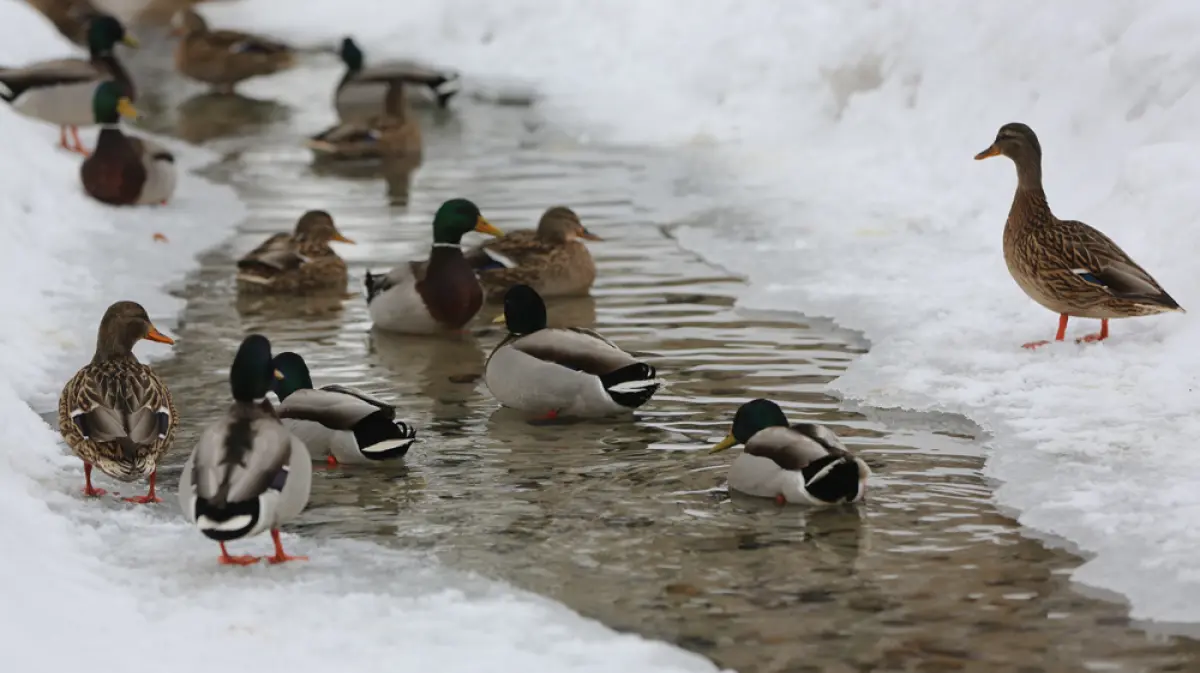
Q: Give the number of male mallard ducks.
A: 8